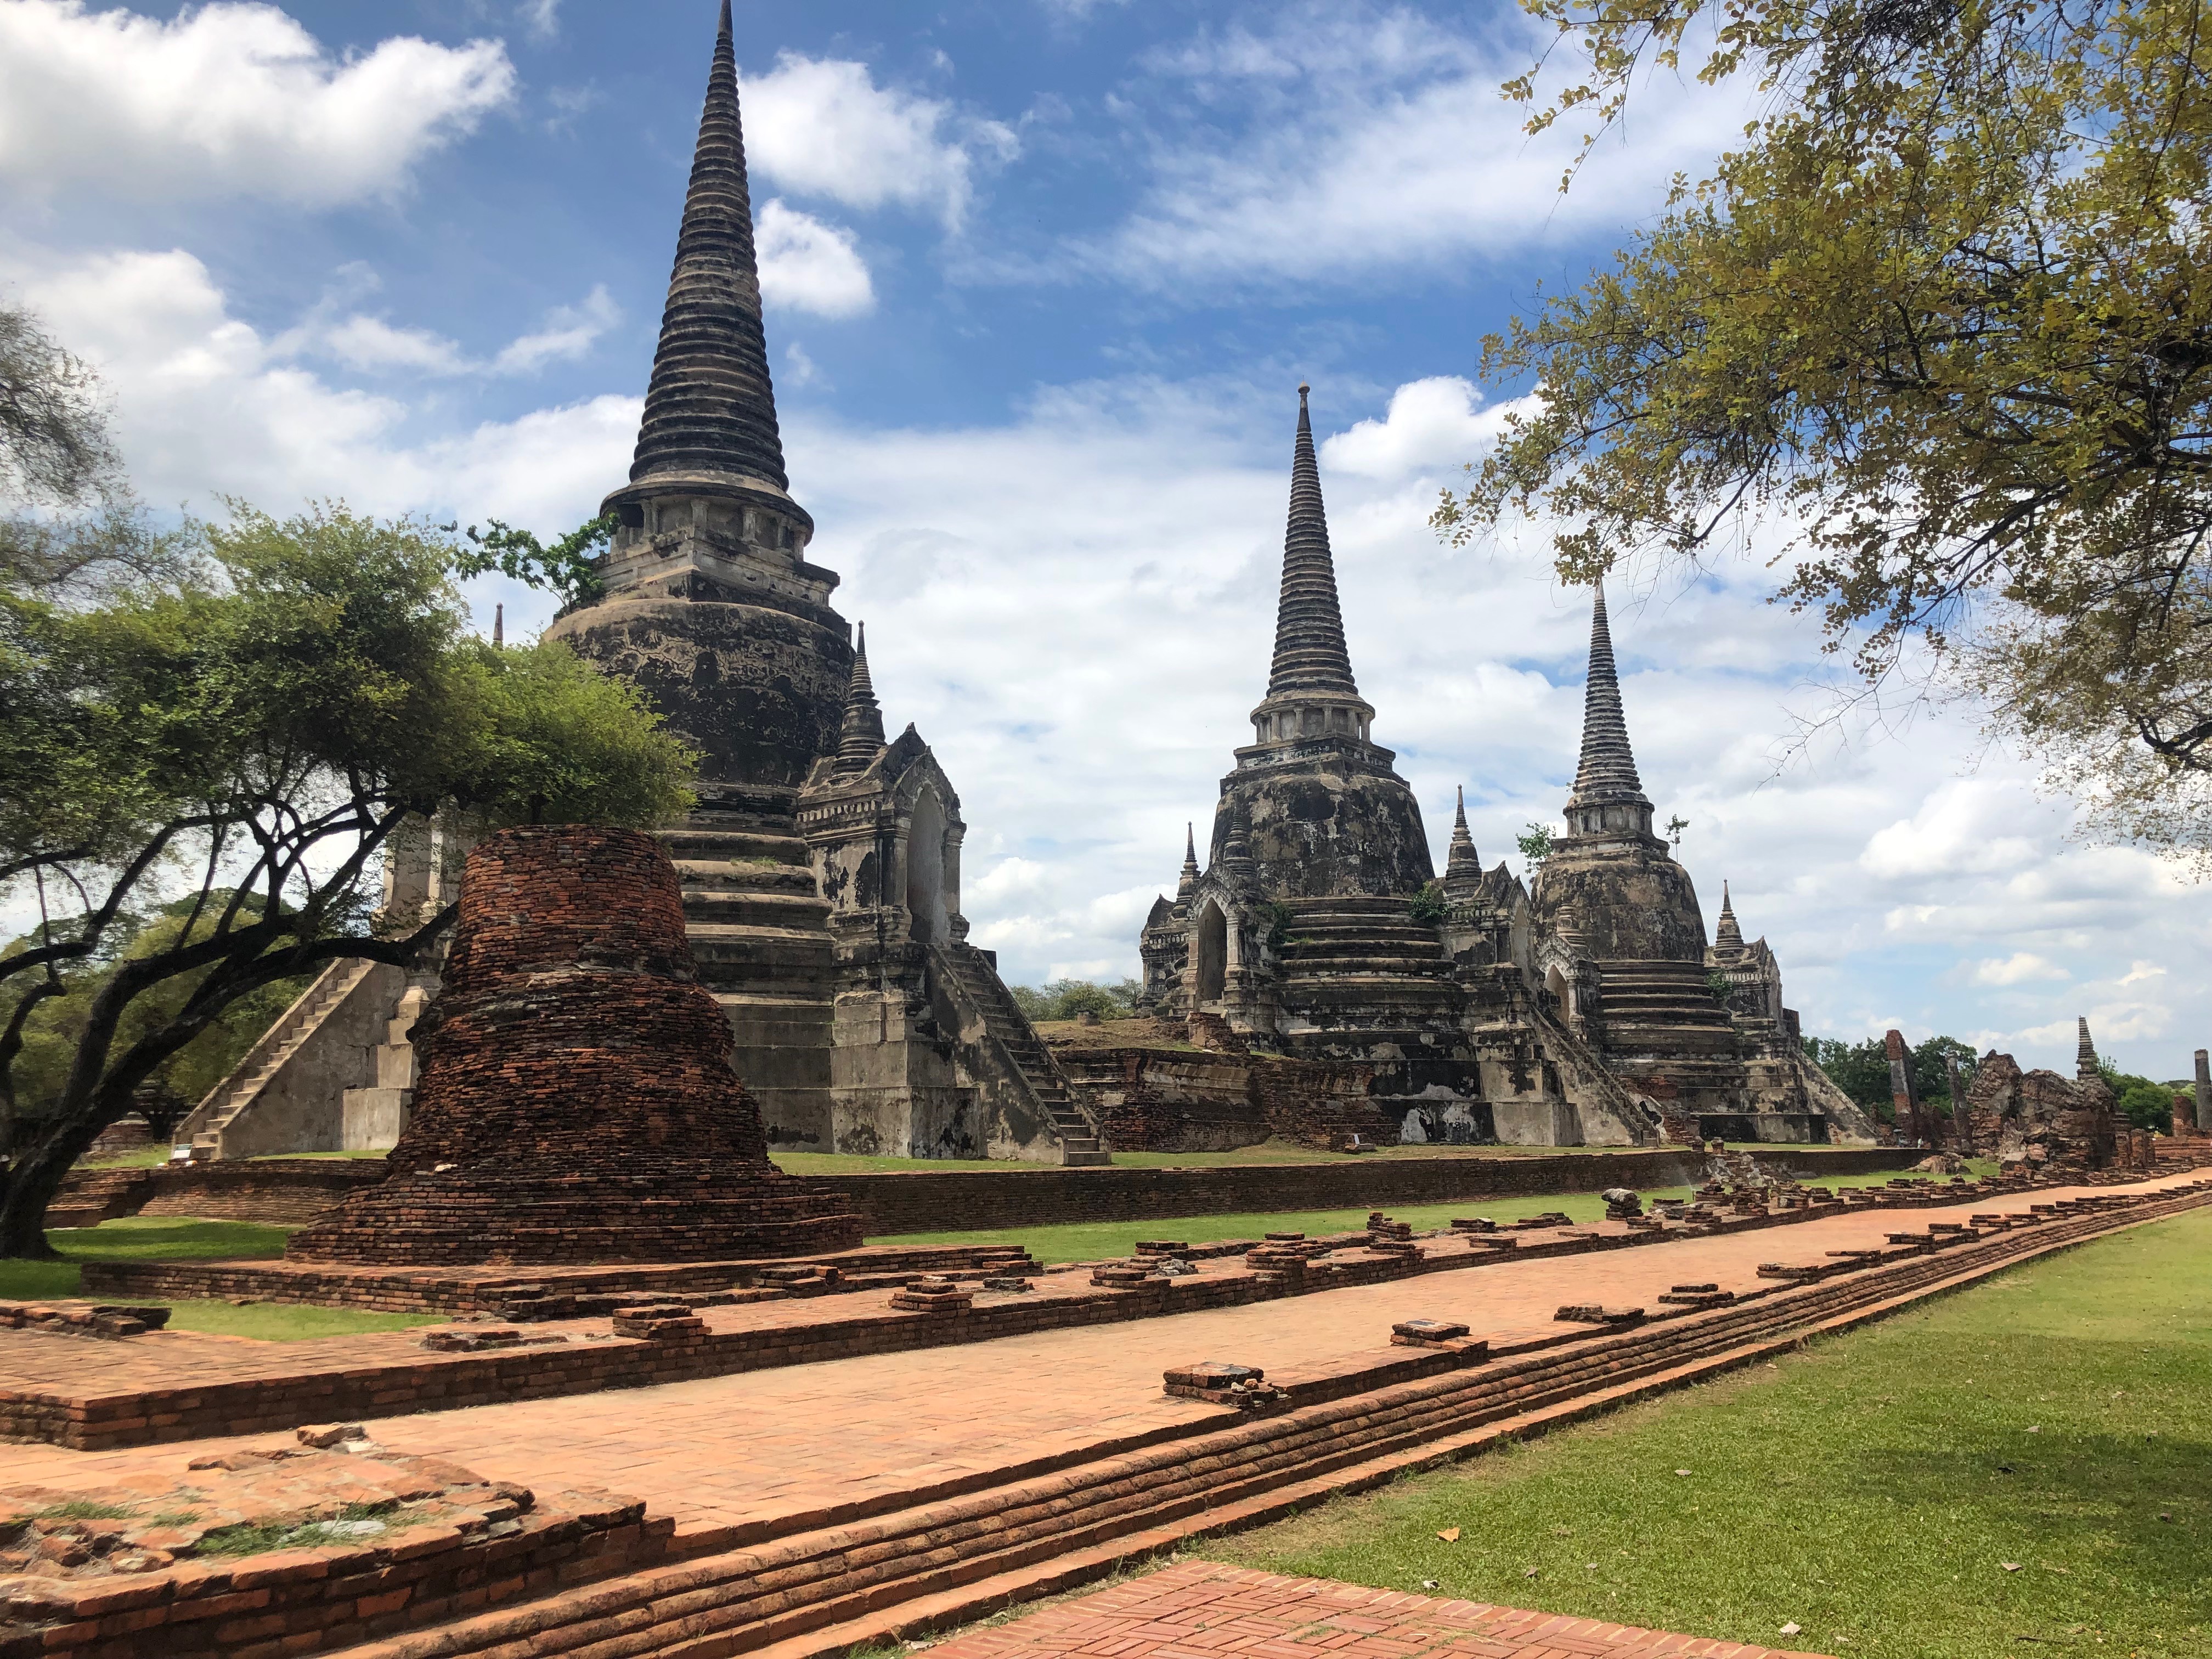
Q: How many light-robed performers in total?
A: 0